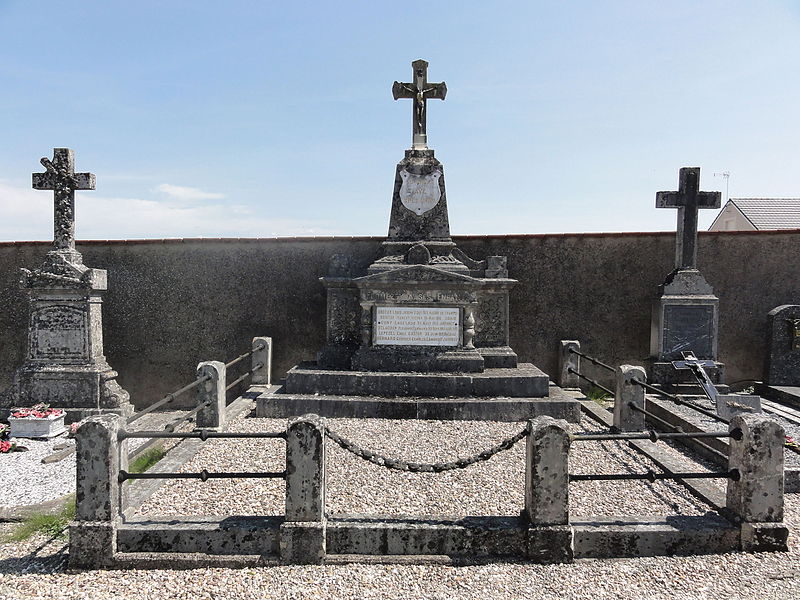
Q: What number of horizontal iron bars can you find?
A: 12